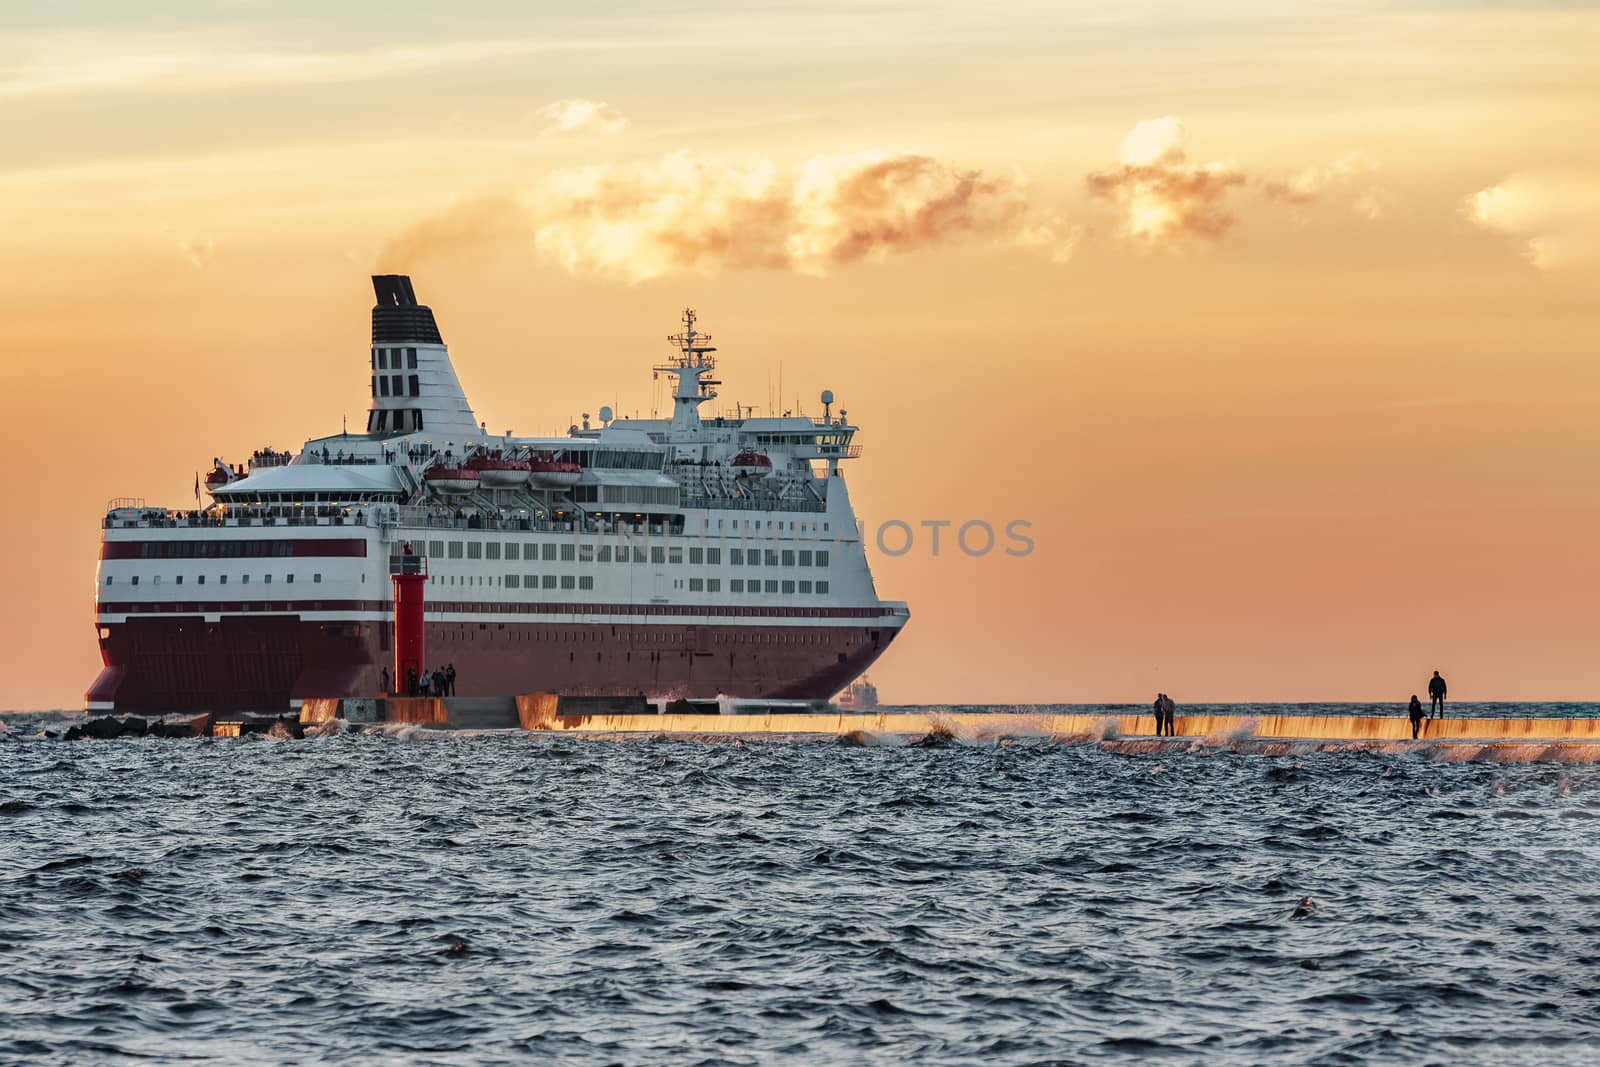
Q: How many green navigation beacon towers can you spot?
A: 0